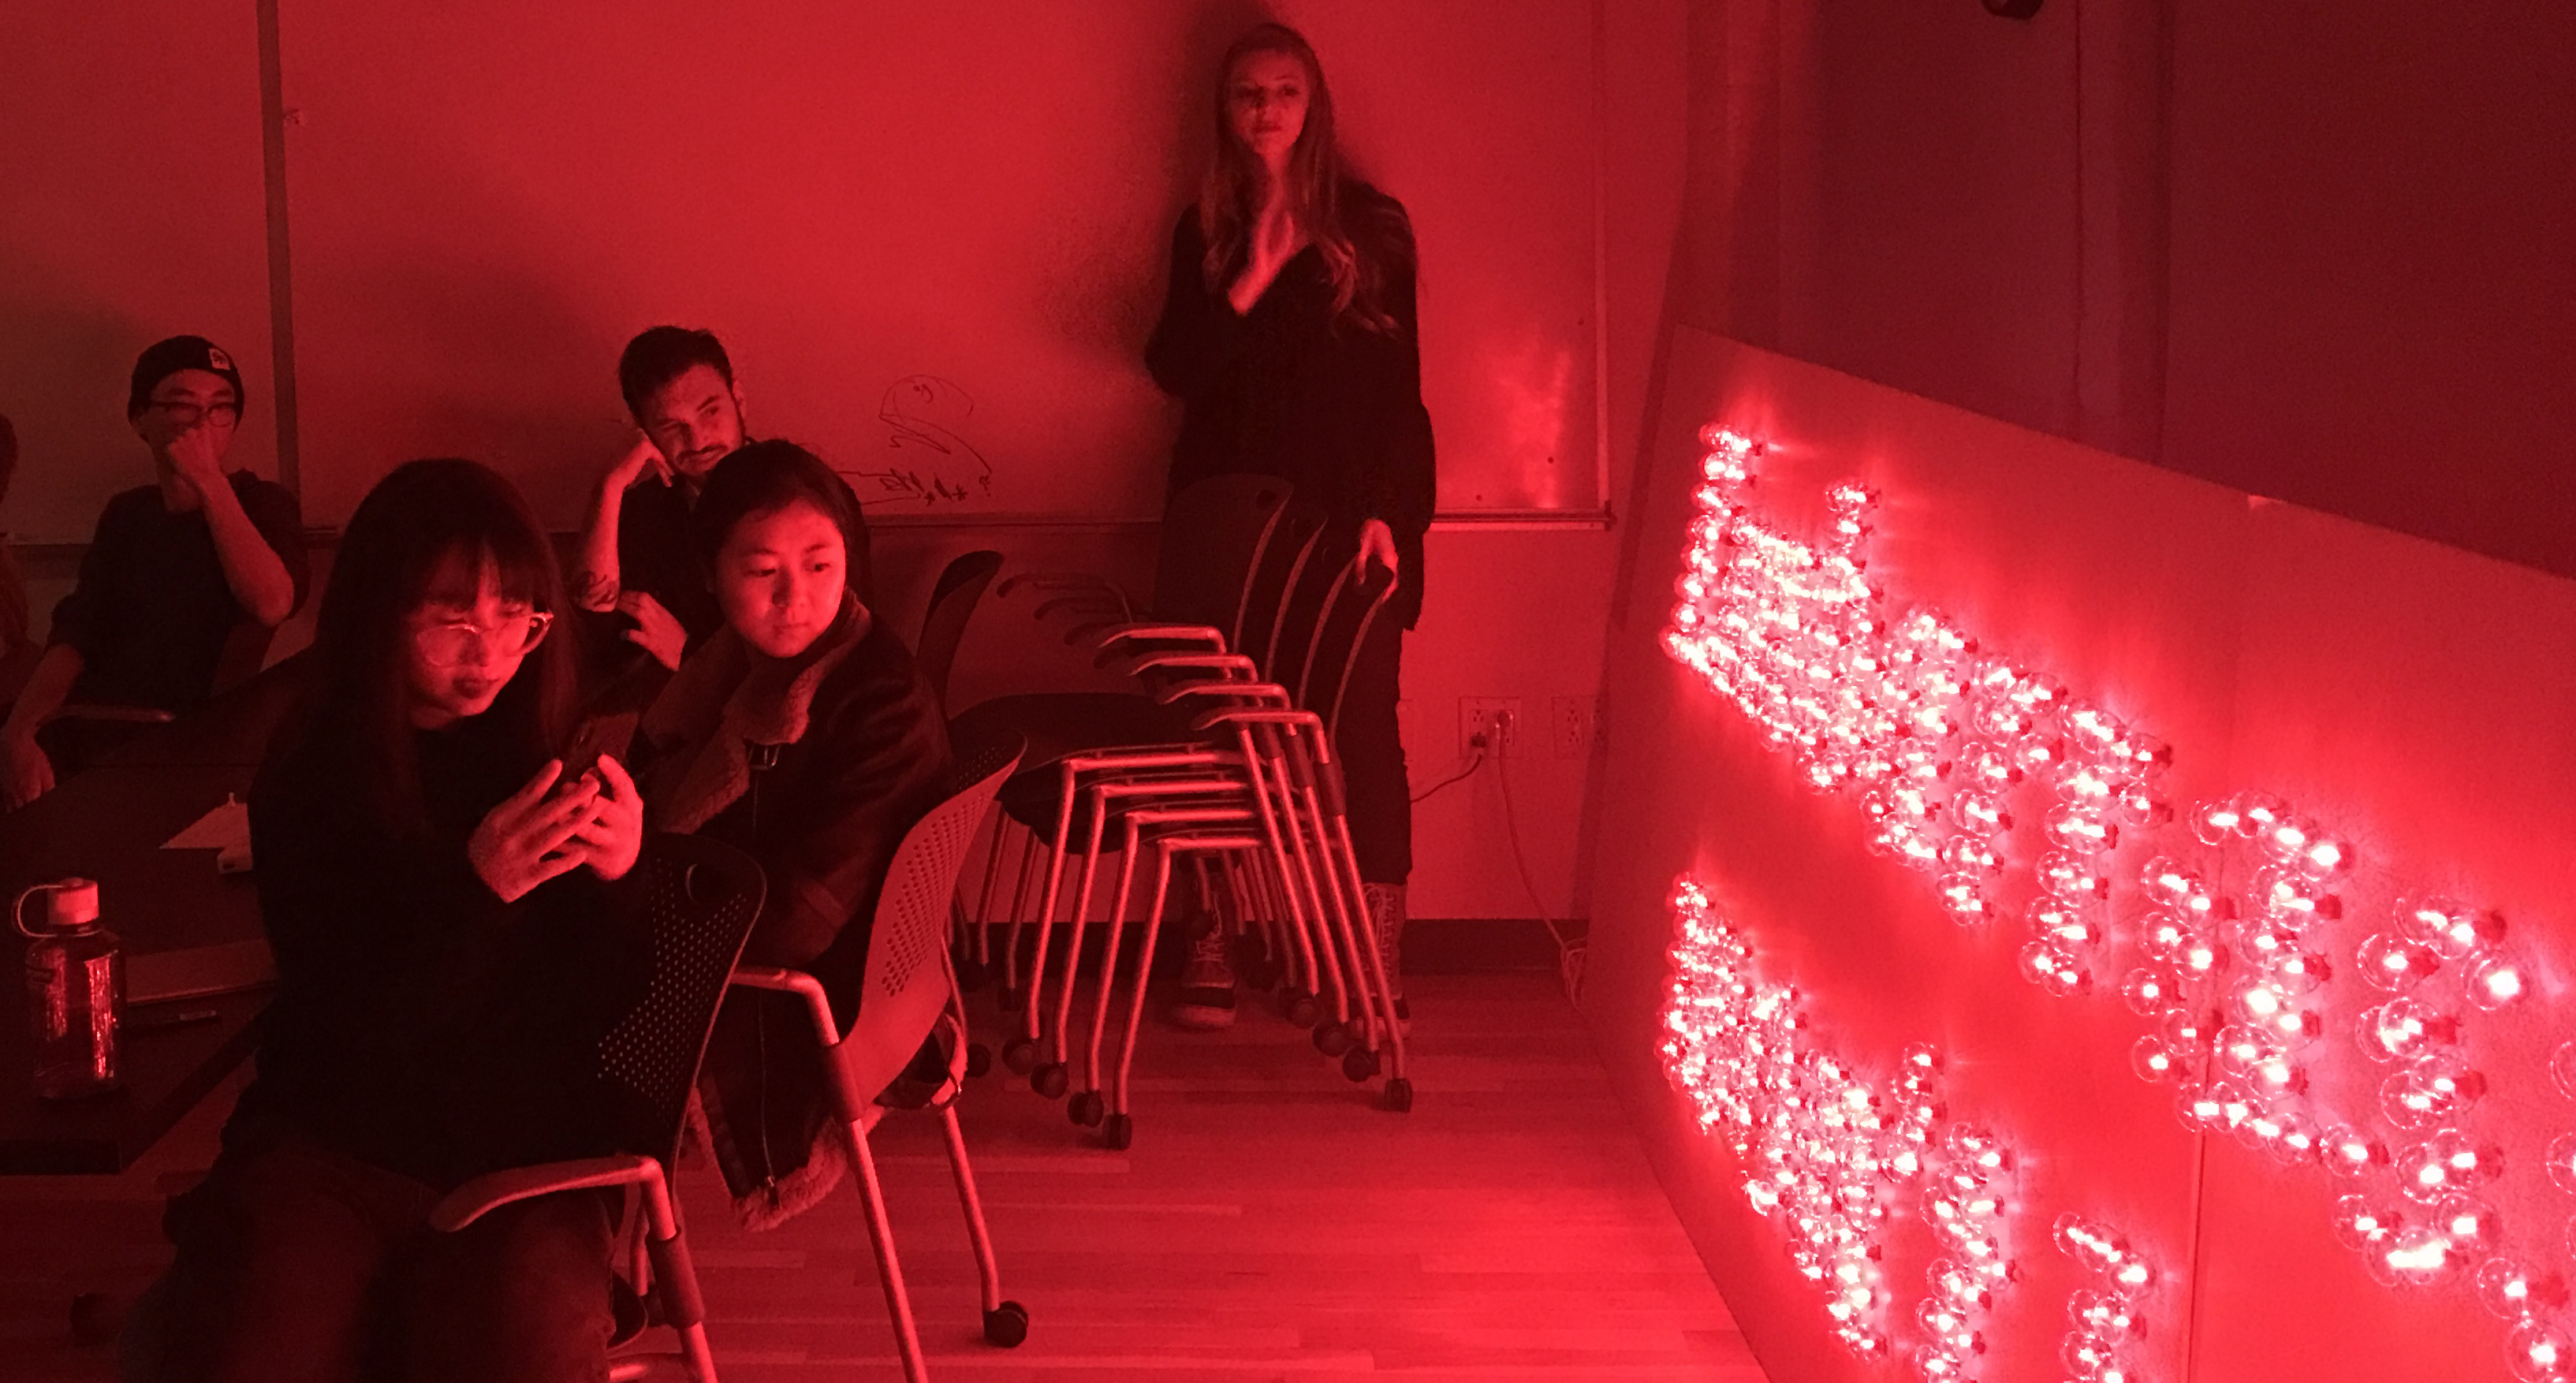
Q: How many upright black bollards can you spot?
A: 0